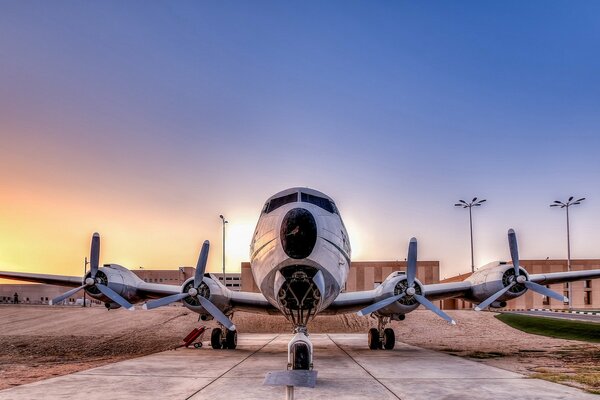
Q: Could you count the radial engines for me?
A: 4